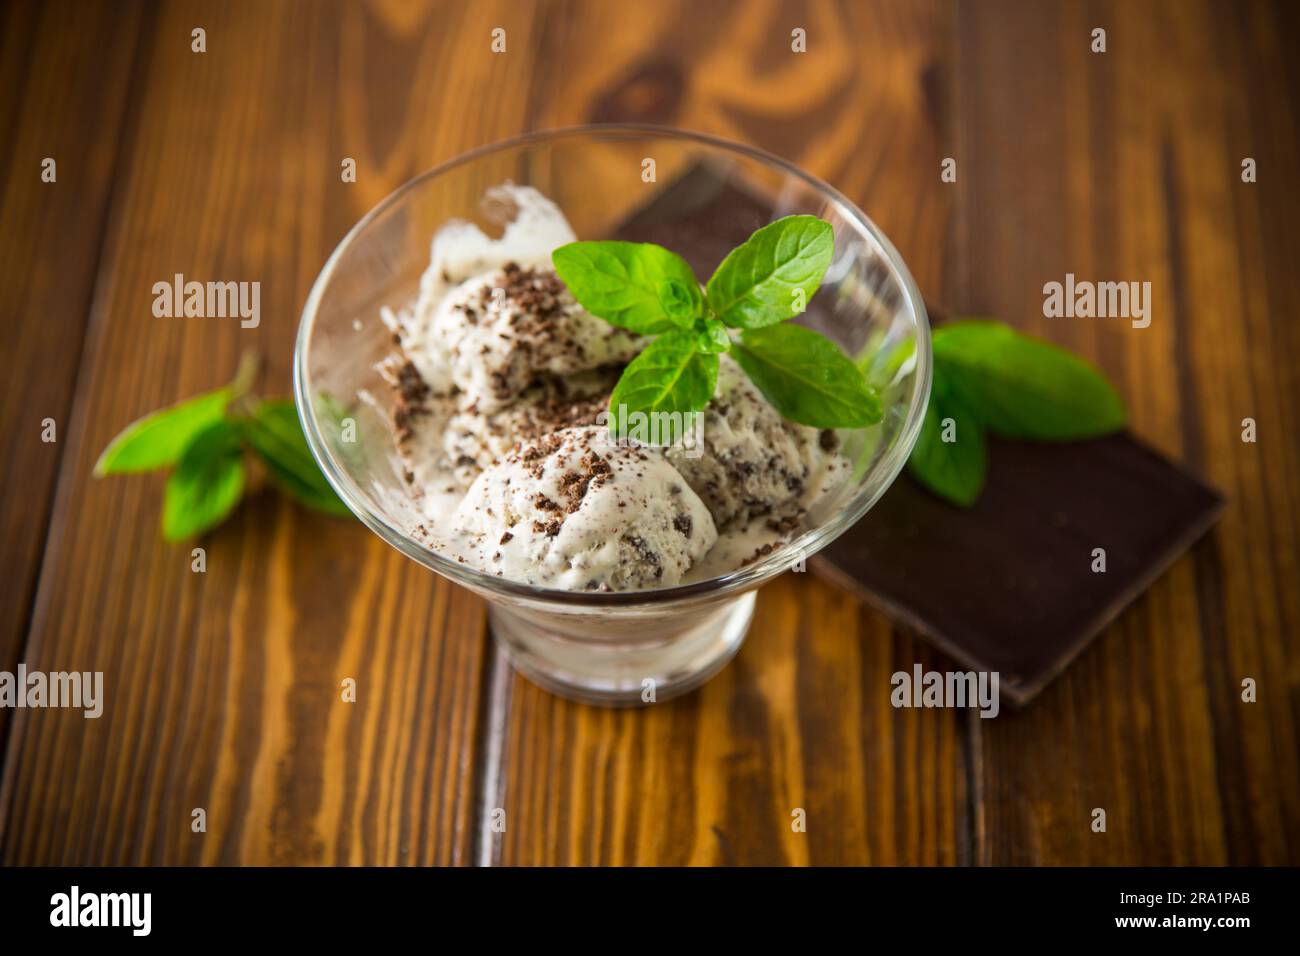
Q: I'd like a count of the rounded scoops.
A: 3